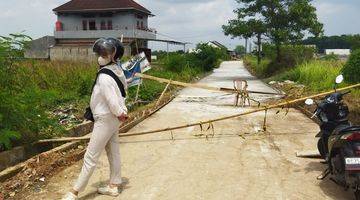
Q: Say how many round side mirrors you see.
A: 2